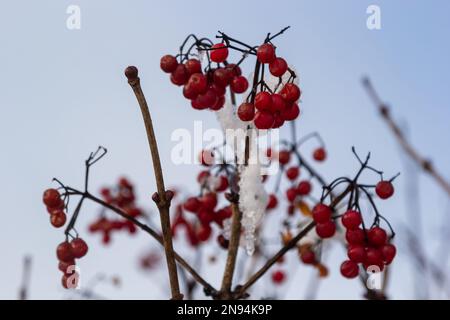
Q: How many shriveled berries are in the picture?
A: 0